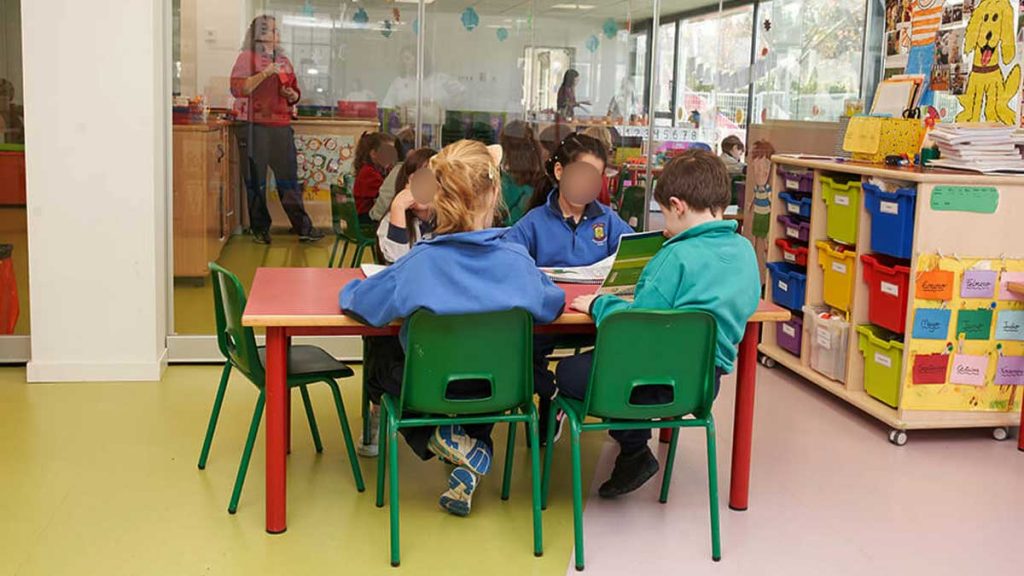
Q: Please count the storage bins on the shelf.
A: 12